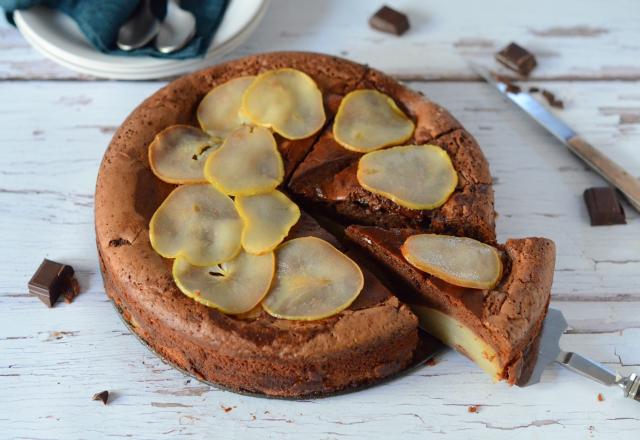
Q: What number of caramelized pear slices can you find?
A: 11